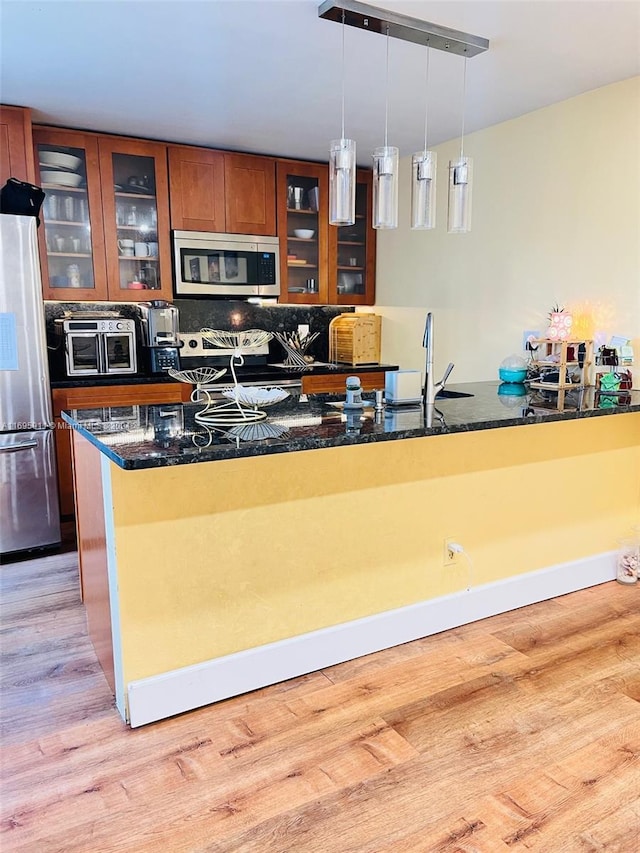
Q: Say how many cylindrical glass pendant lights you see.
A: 4